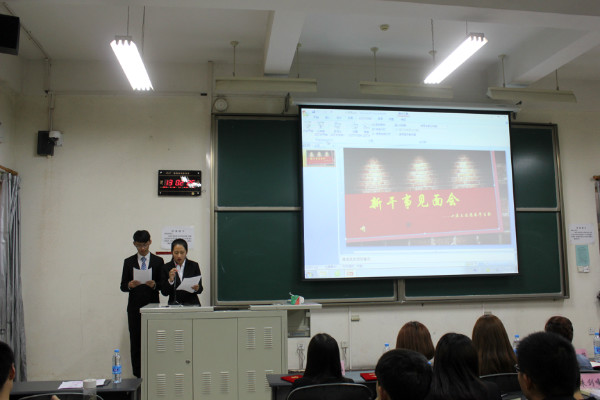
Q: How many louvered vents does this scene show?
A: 10